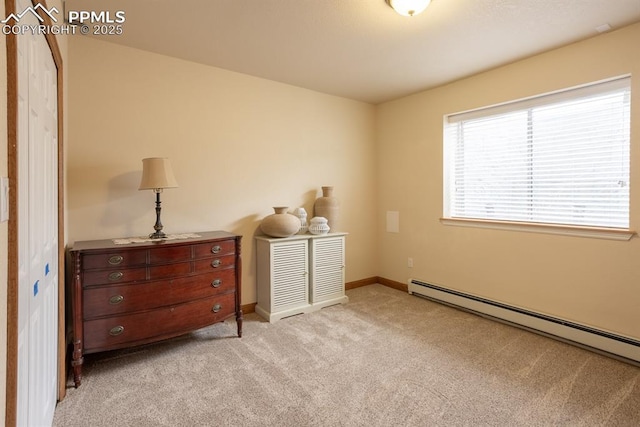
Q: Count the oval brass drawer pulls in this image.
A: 8